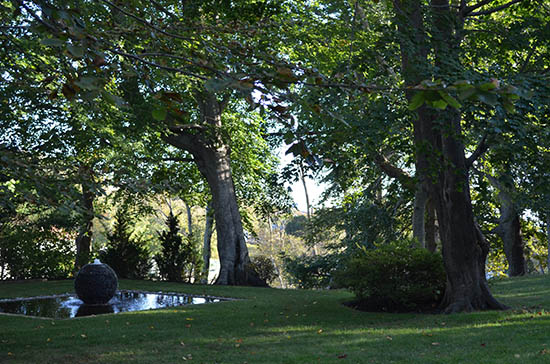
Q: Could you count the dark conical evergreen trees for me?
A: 2